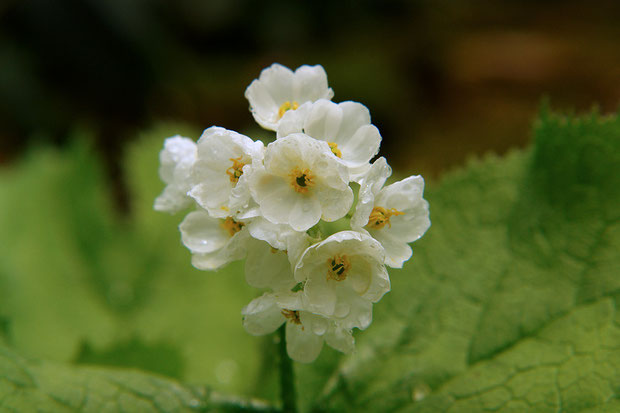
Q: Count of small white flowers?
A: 10